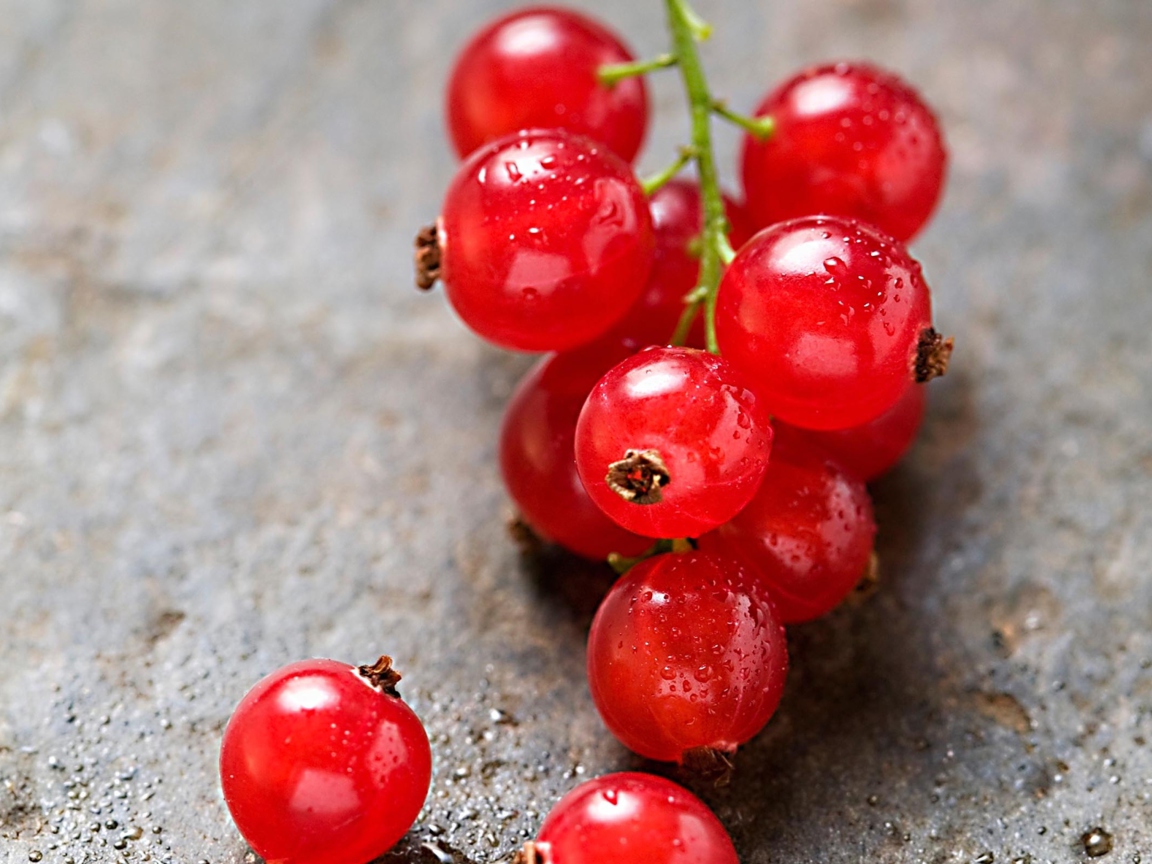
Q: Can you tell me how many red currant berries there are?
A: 12